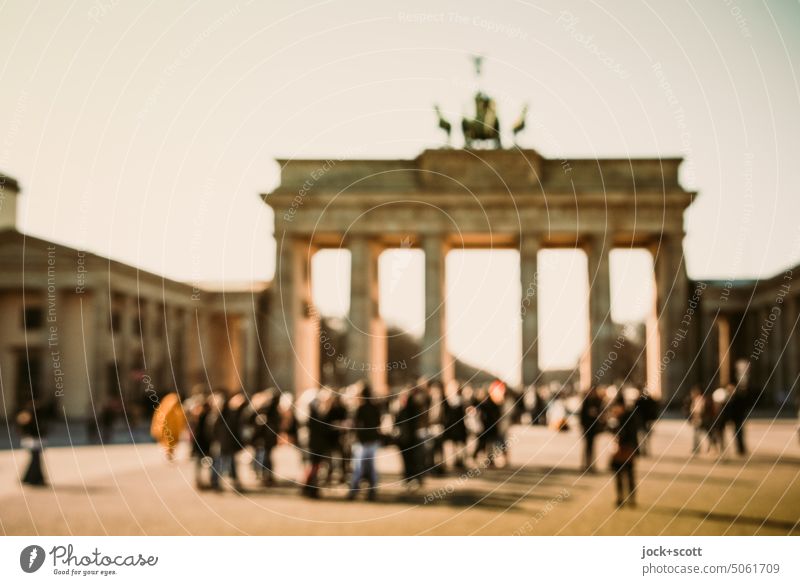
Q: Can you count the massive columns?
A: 6